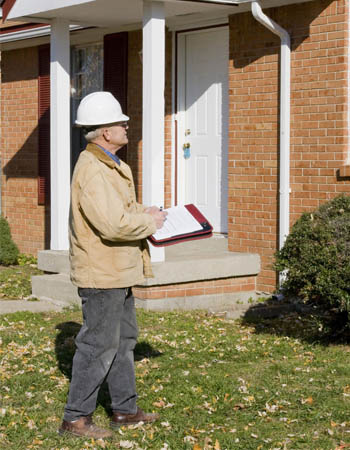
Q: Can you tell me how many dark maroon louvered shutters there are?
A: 2